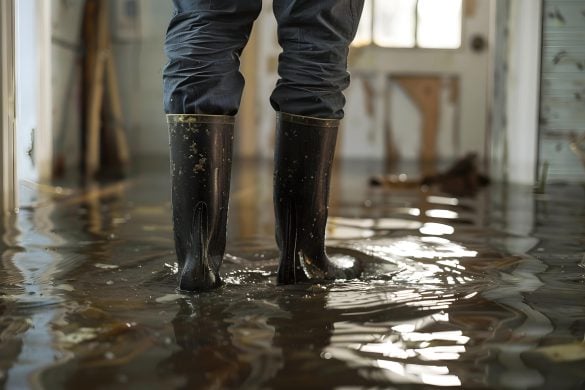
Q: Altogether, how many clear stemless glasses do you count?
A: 0